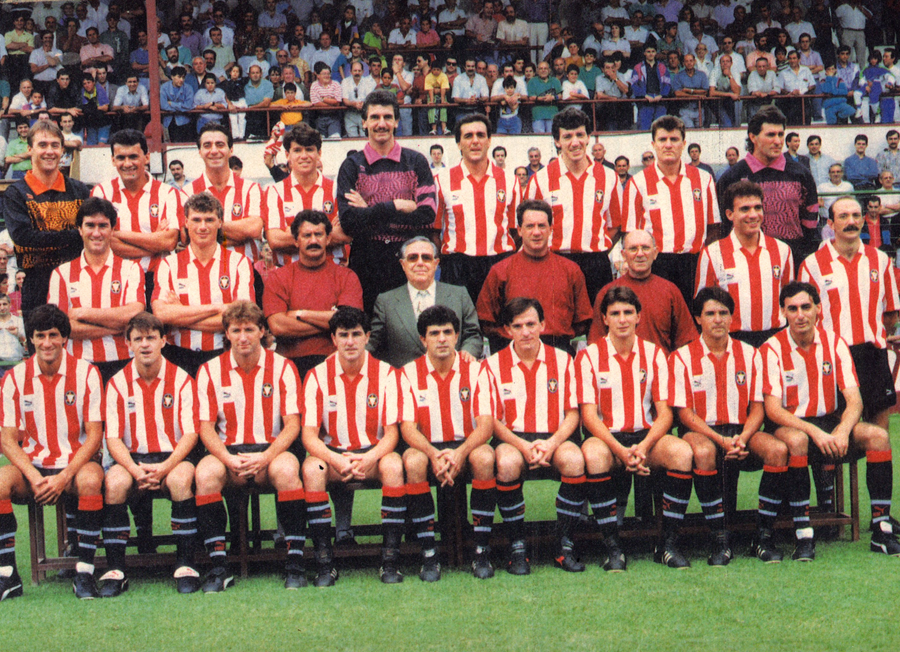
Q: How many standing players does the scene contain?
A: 13